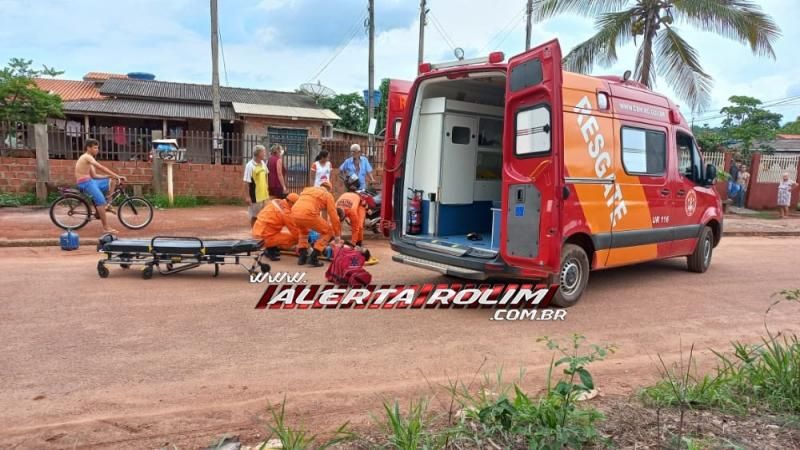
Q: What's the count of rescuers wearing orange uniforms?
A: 3